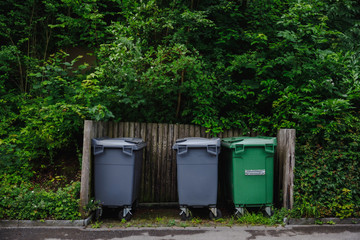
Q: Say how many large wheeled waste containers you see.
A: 3